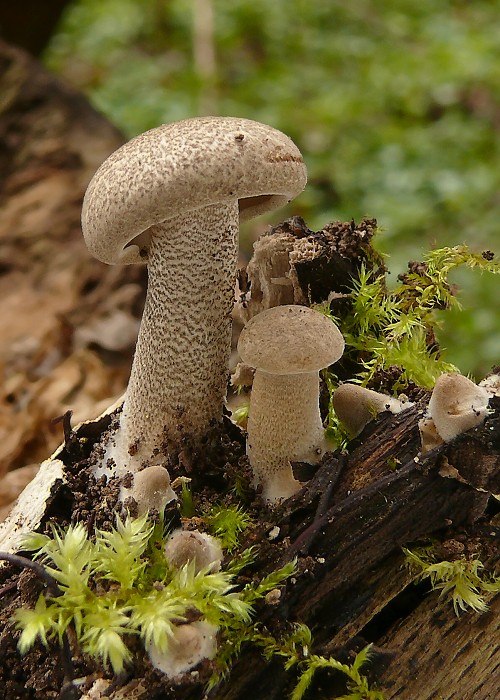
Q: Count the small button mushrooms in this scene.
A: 5